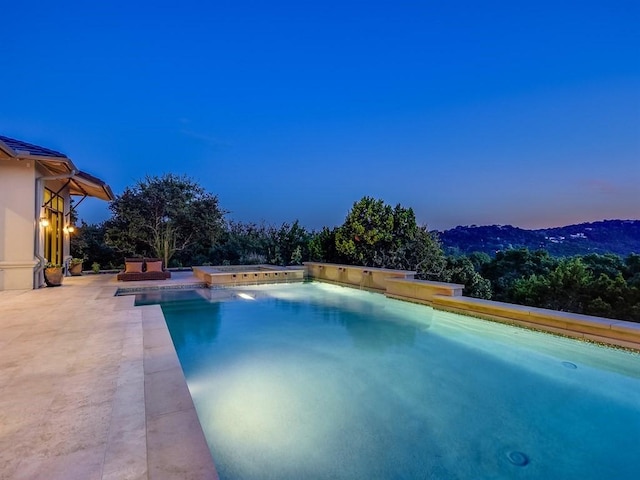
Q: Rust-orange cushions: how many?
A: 2